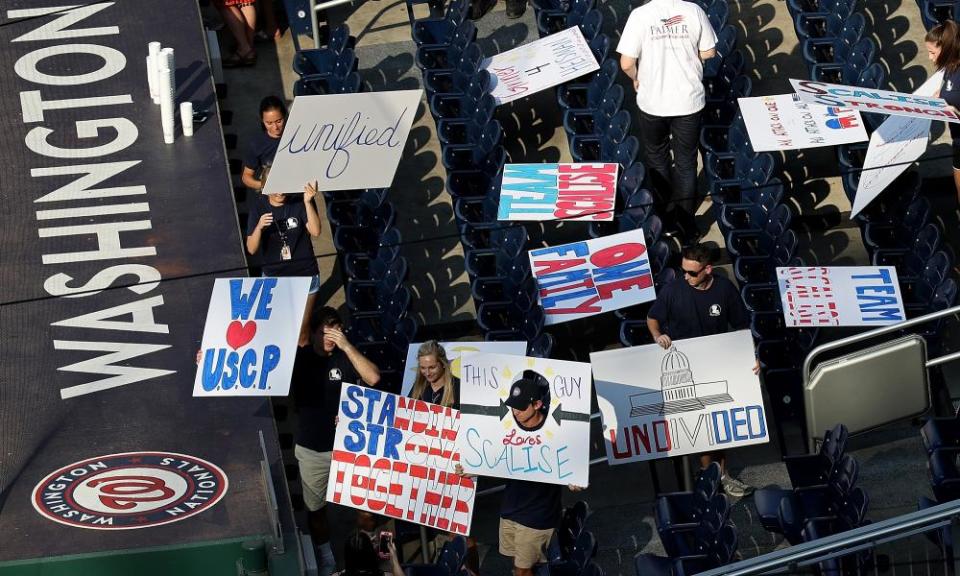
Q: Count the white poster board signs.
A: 13